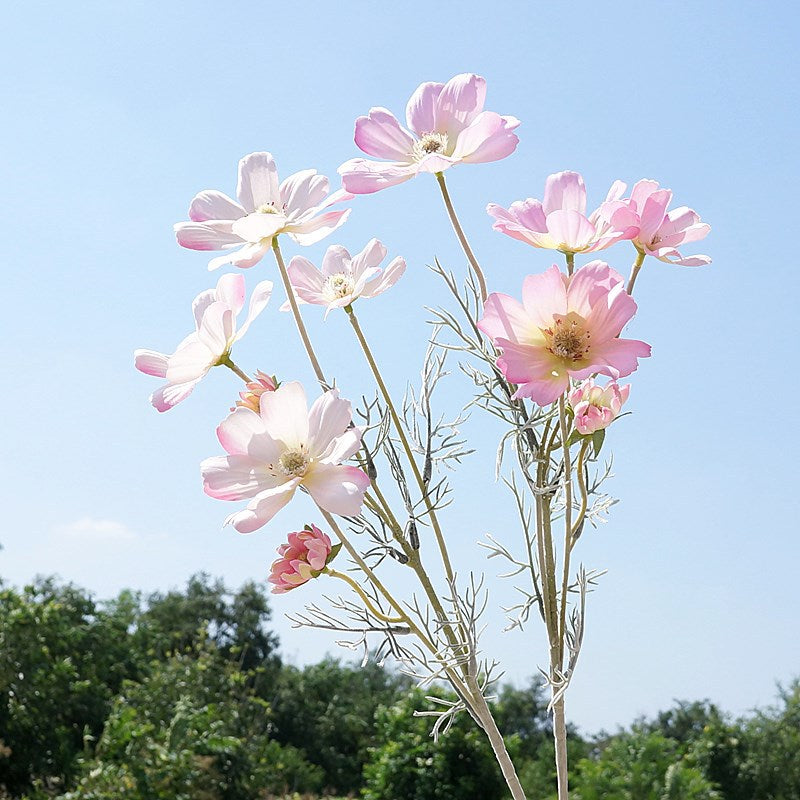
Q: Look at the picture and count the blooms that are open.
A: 8